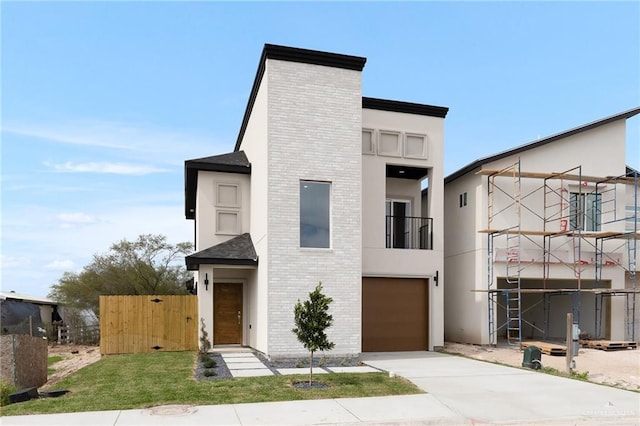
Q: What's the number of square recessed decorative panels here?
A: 5